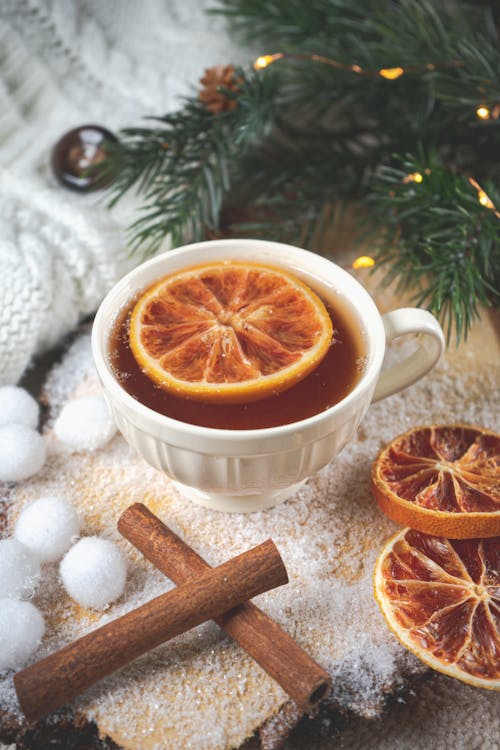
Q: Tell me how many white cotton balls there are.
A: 7